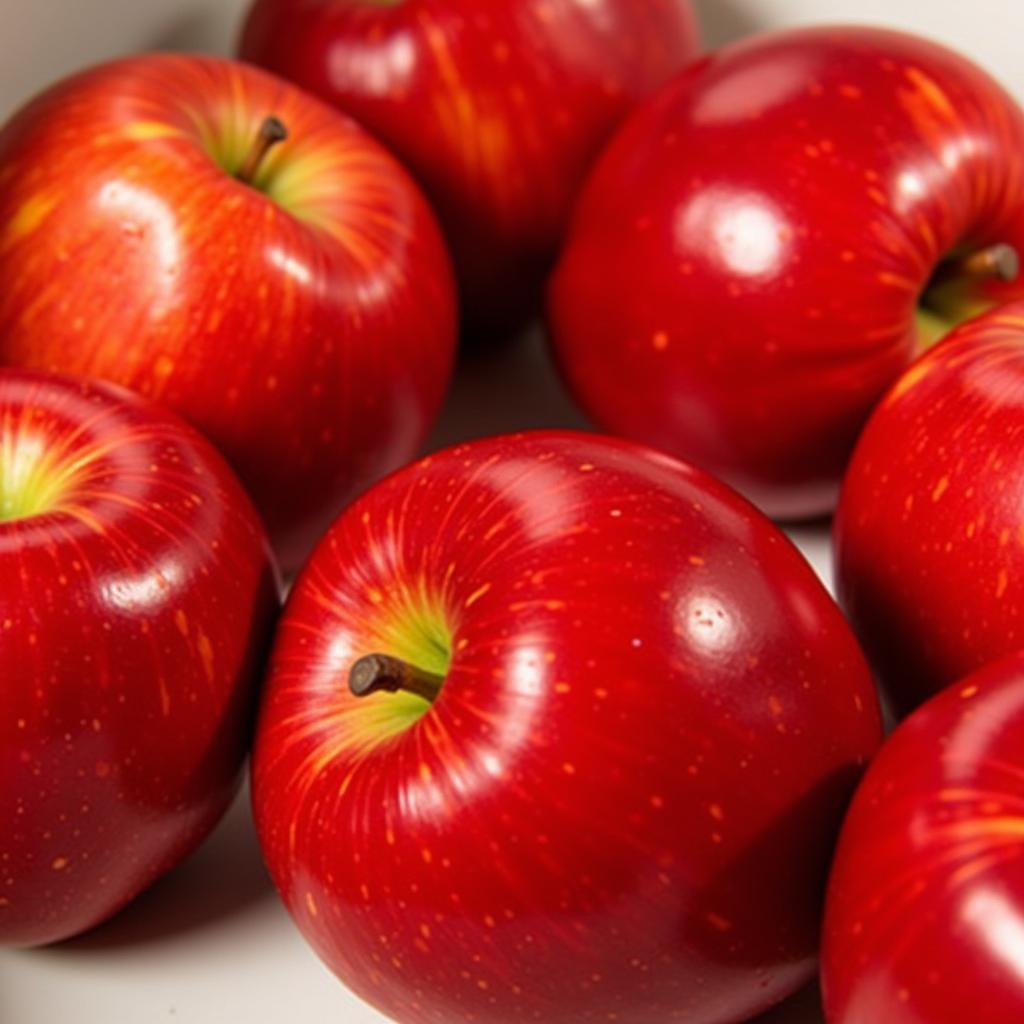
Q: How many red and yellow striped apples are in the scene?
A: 7